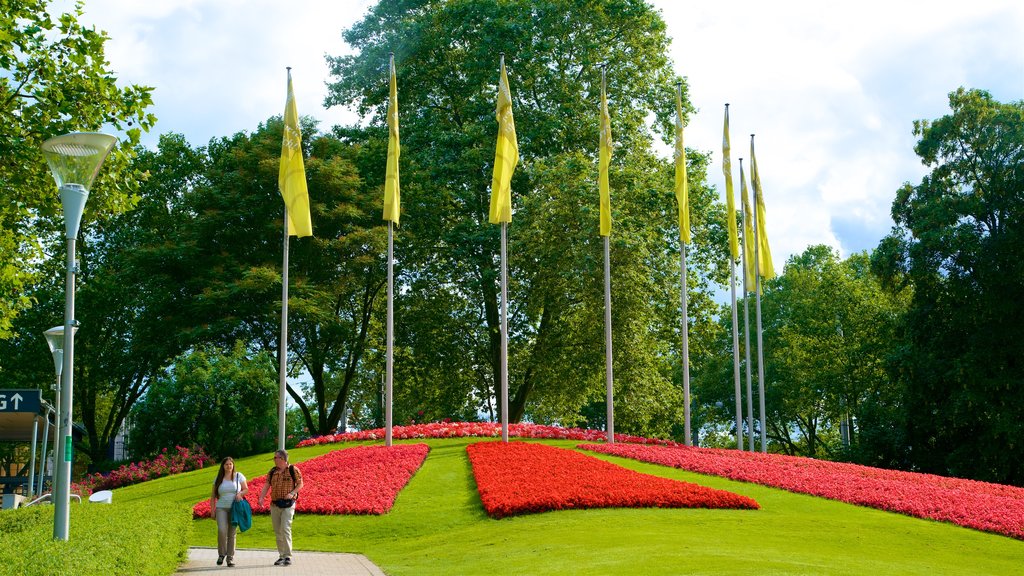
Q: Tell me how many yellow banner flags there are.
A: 8